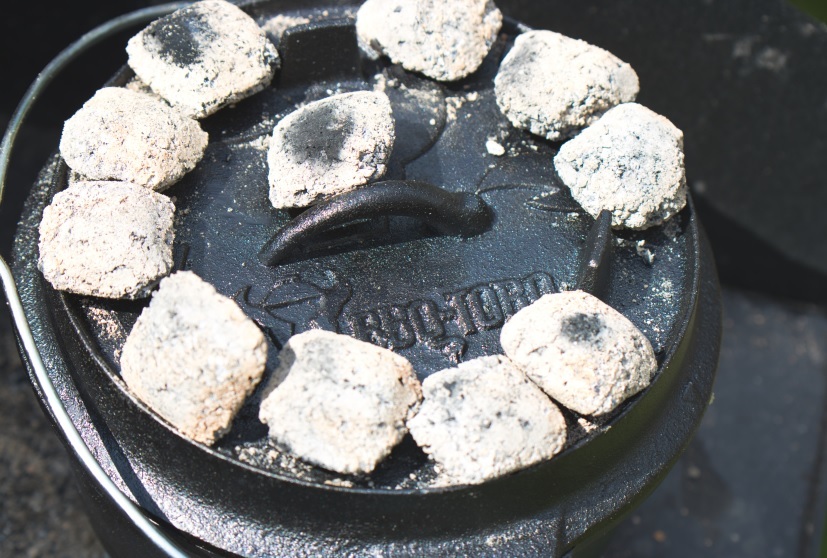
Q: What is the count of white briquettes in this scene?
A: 11